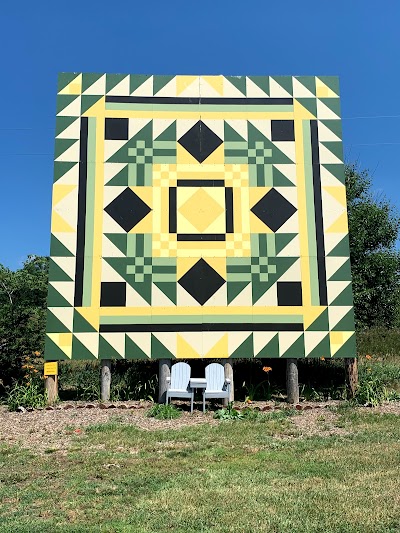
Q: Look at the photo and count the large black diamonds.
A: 4